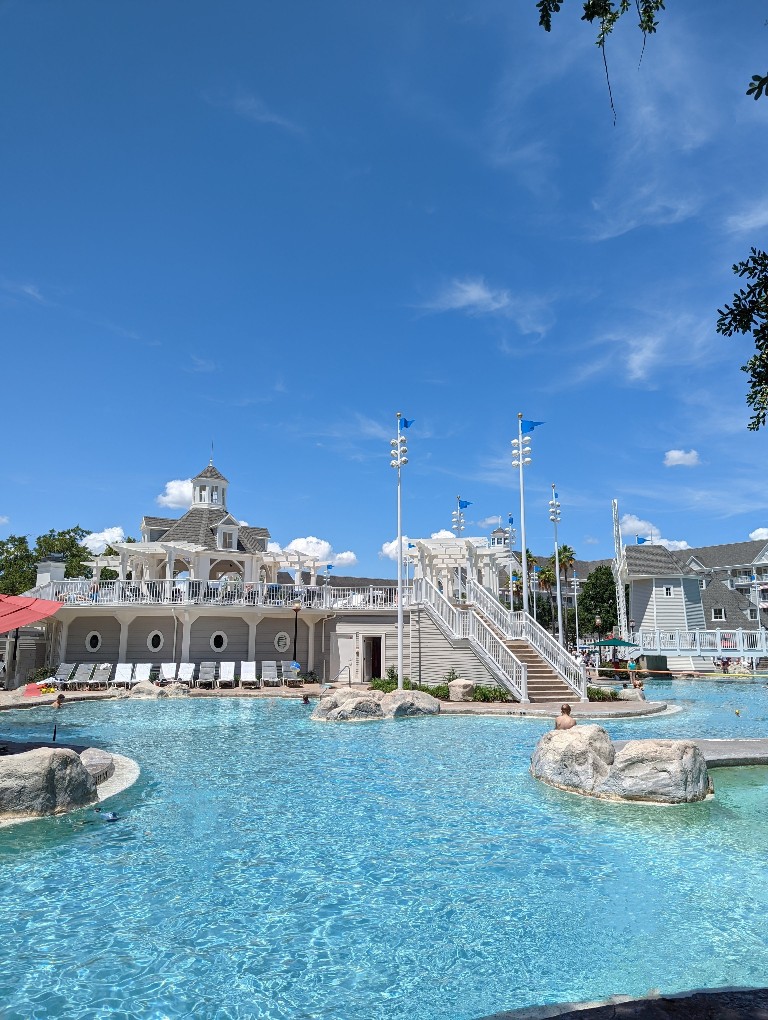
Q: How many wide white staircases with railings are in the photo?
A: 1